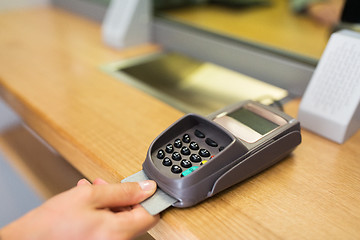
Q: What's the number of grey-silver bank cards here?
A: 1